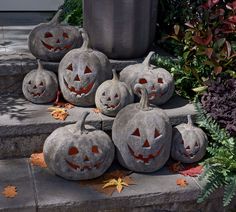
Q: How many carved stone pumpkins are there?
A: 8